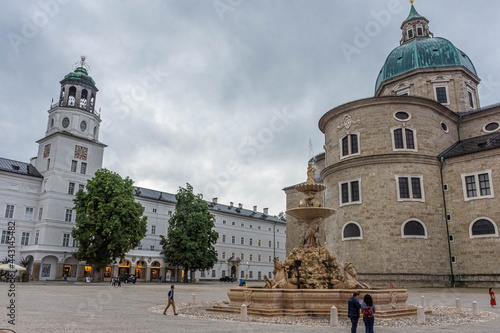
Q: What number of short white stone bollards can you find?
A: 7